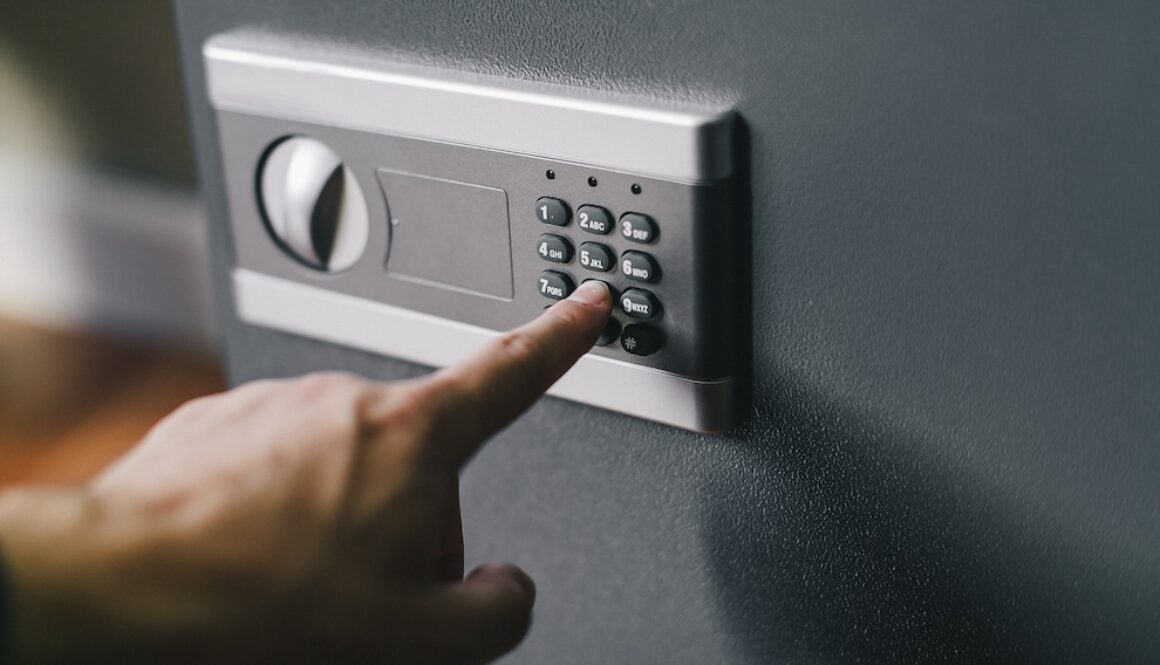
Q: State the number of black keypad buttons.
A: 12